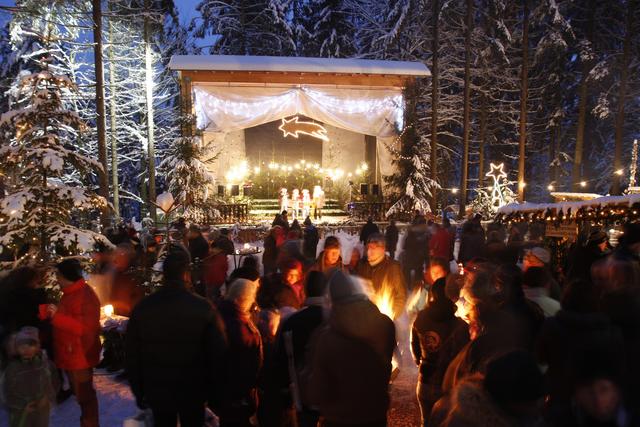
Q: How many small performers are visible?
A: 4